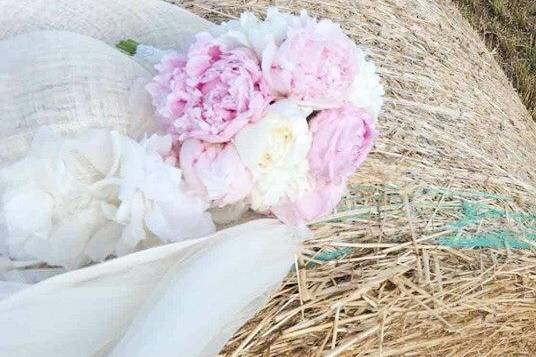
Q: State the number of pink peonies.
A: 5